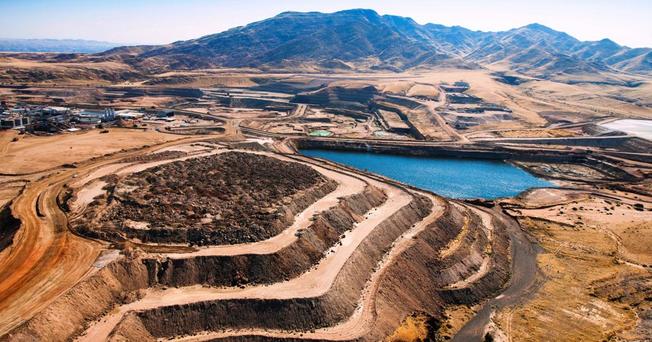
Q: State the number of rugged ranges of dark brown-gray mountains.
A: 1